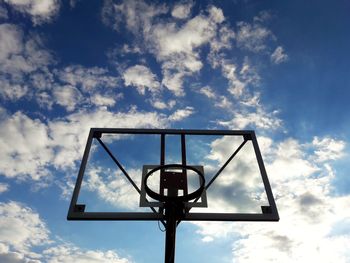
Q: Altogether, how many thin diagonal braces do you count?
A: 2